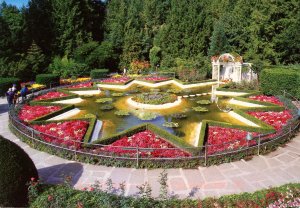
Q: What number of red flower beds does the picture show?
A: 10